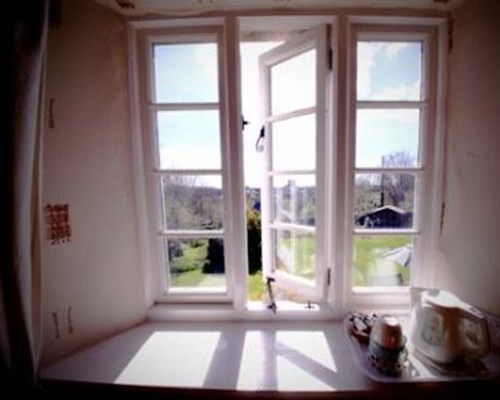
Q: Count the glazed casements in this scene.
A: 3